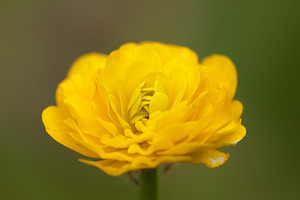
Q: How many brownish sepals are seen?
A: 2